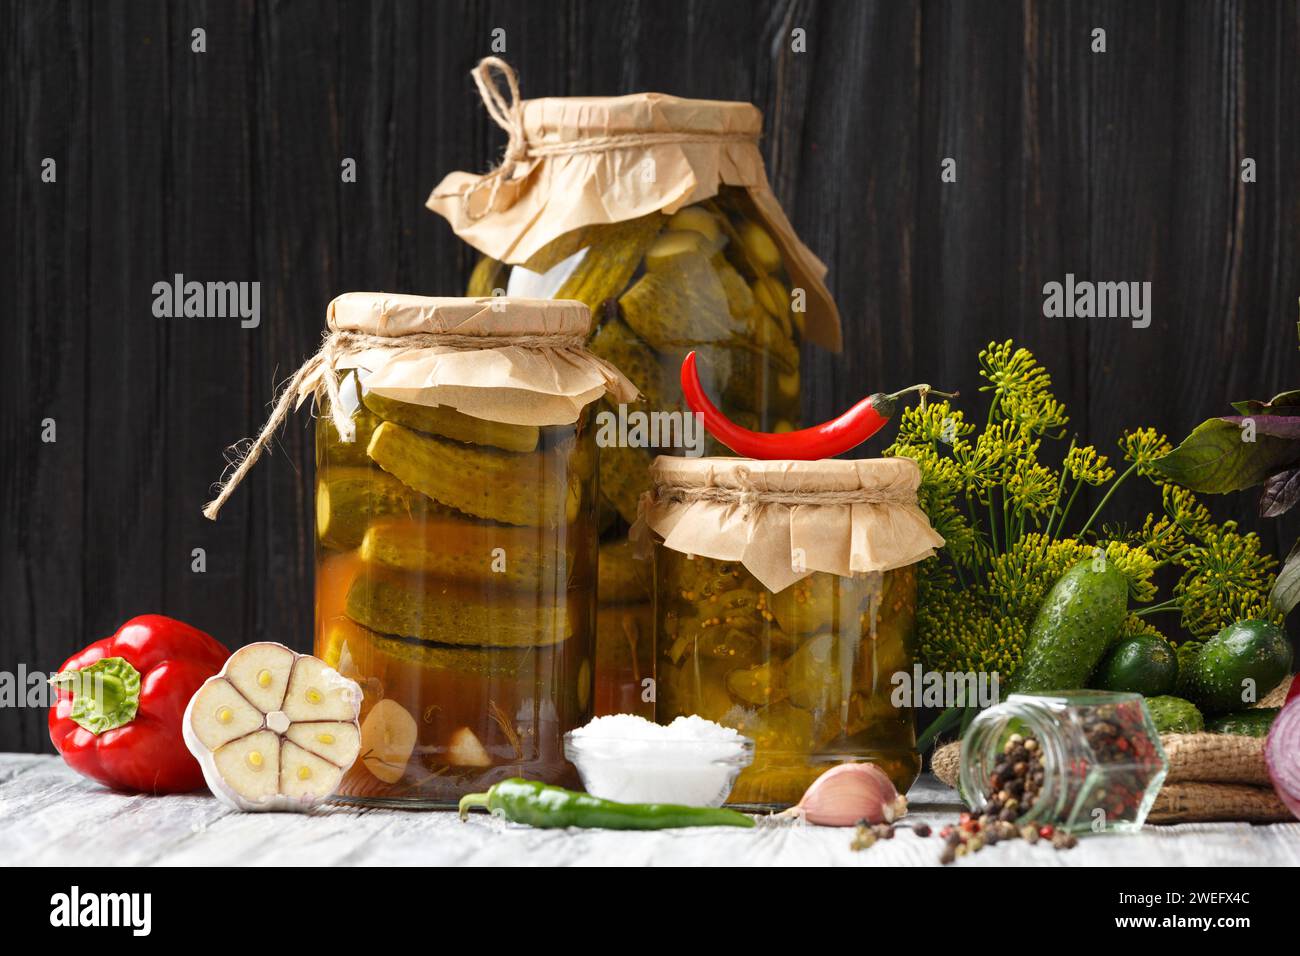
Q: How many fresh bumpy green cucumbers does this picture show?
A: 5